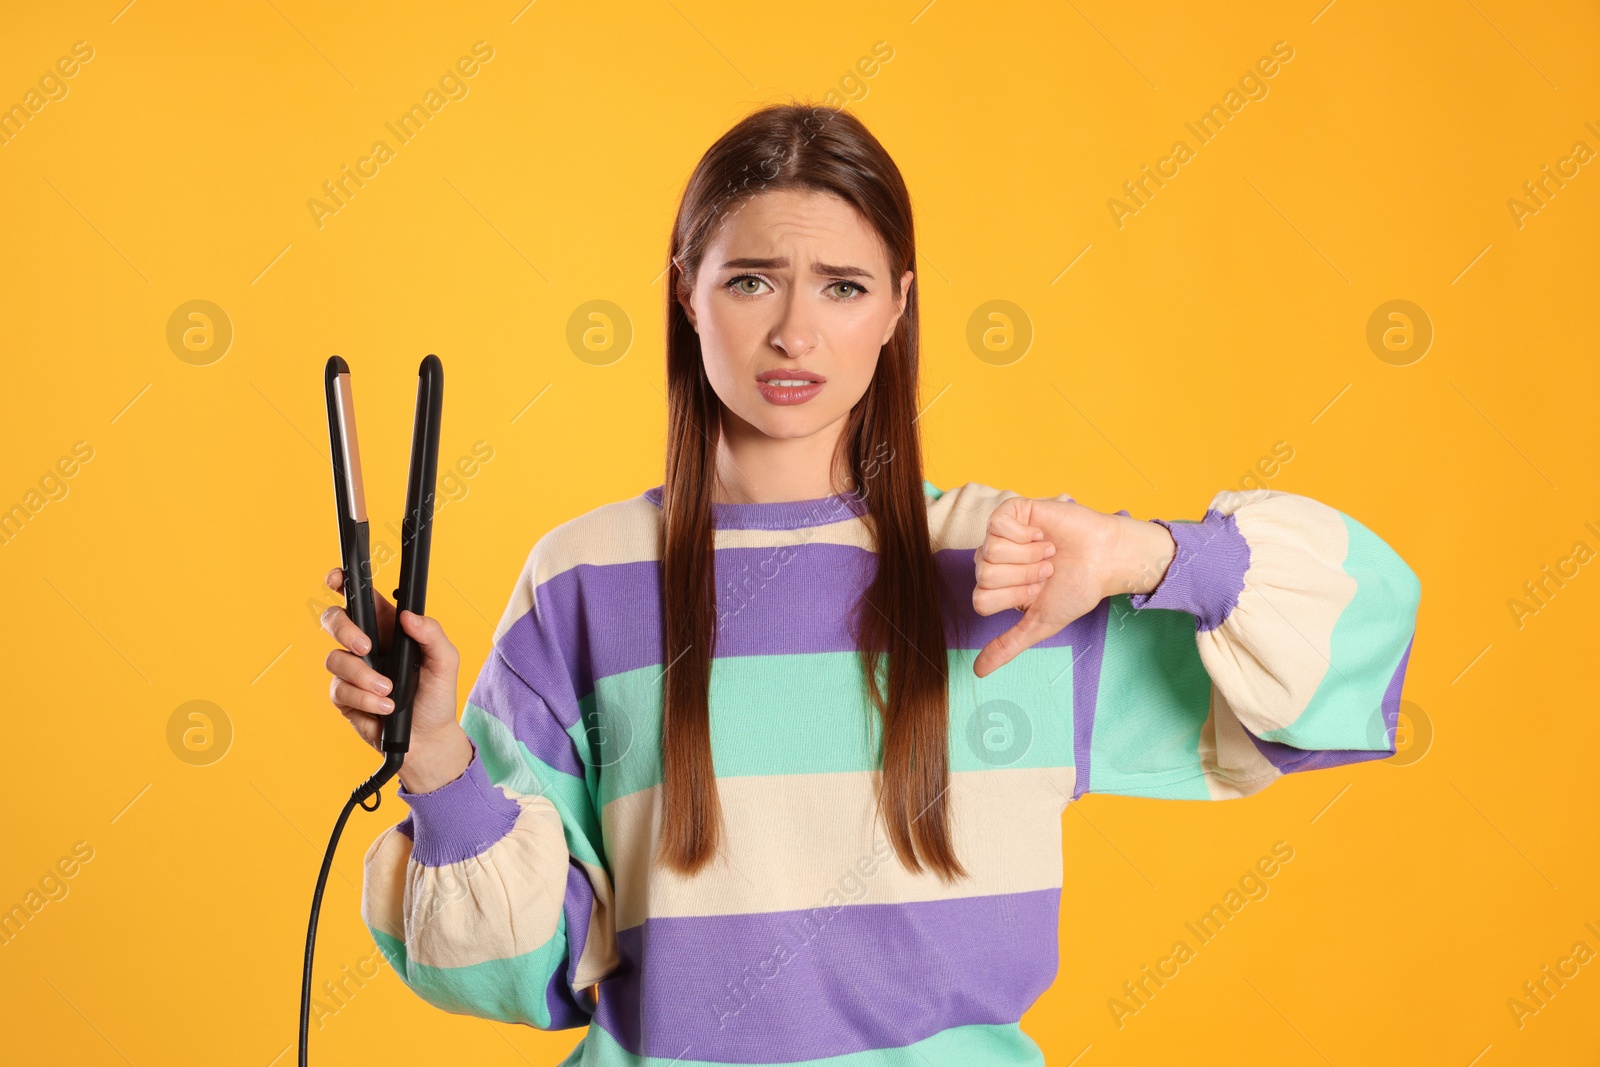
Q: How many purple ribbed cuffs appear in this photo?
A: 2